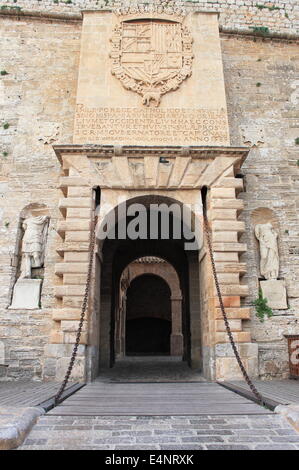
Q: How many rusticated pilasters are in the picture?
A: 2